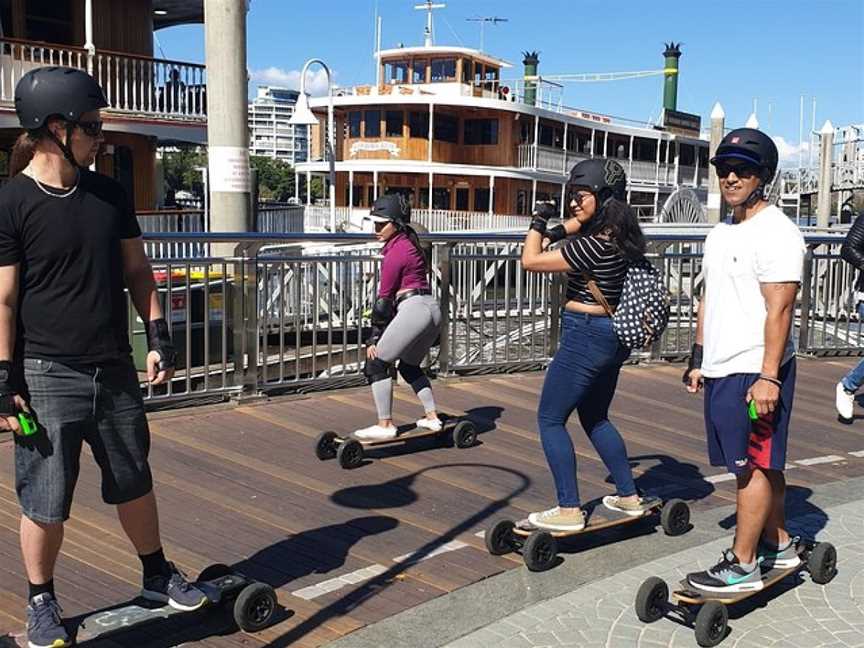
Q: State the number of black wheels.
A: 11